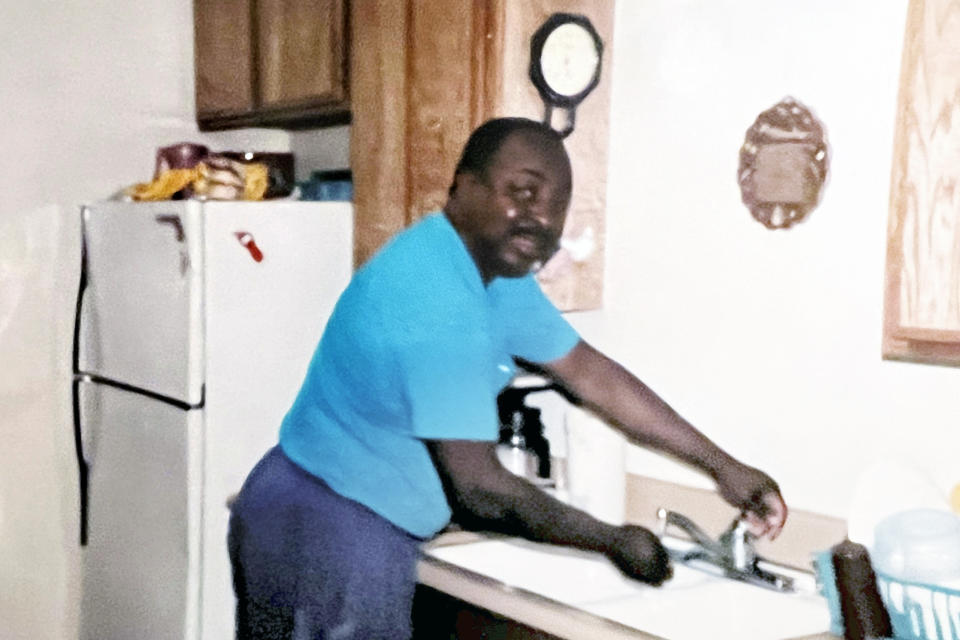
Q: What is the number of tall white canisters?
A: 1